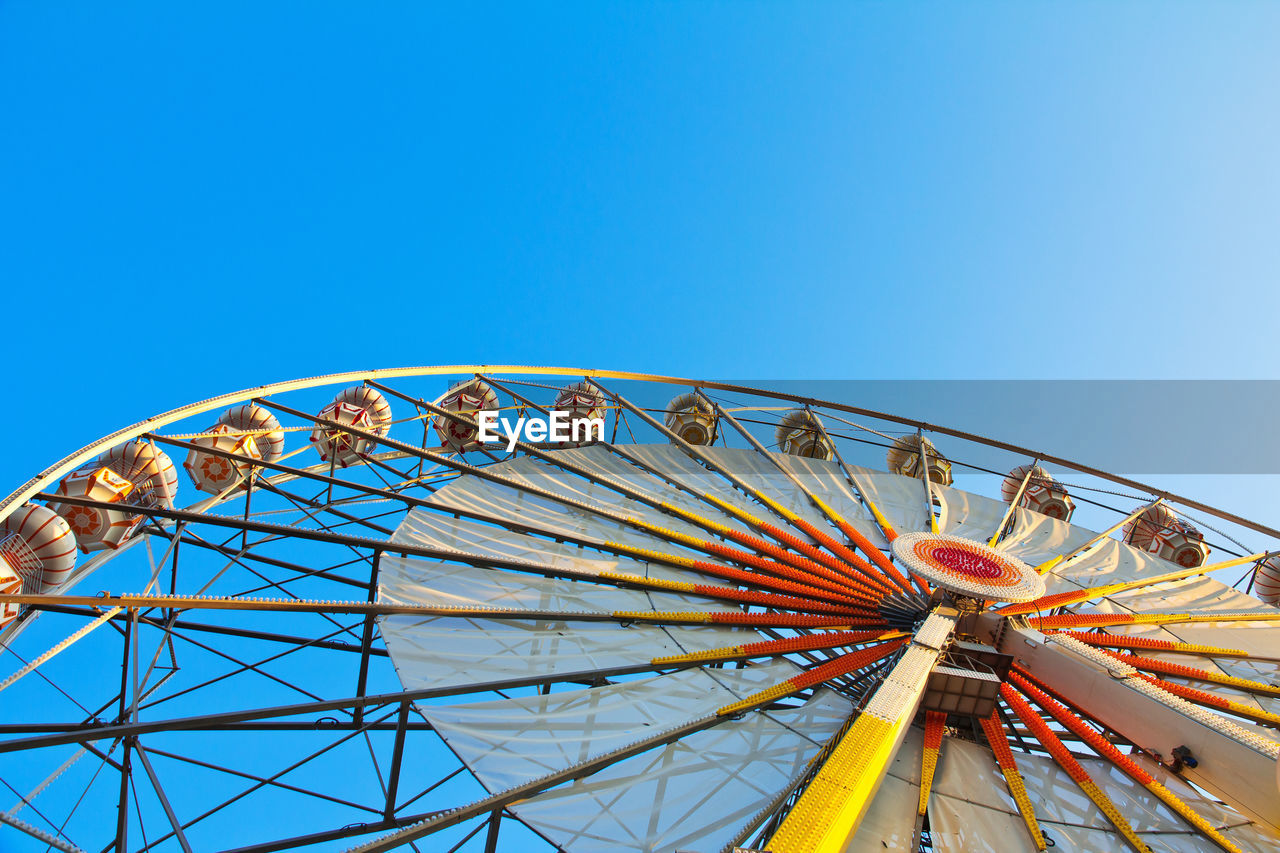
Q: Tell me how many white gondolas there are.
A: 12